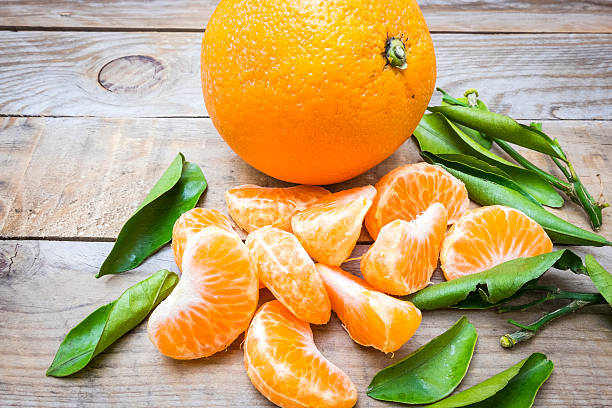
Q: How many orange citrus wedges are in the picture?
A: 10